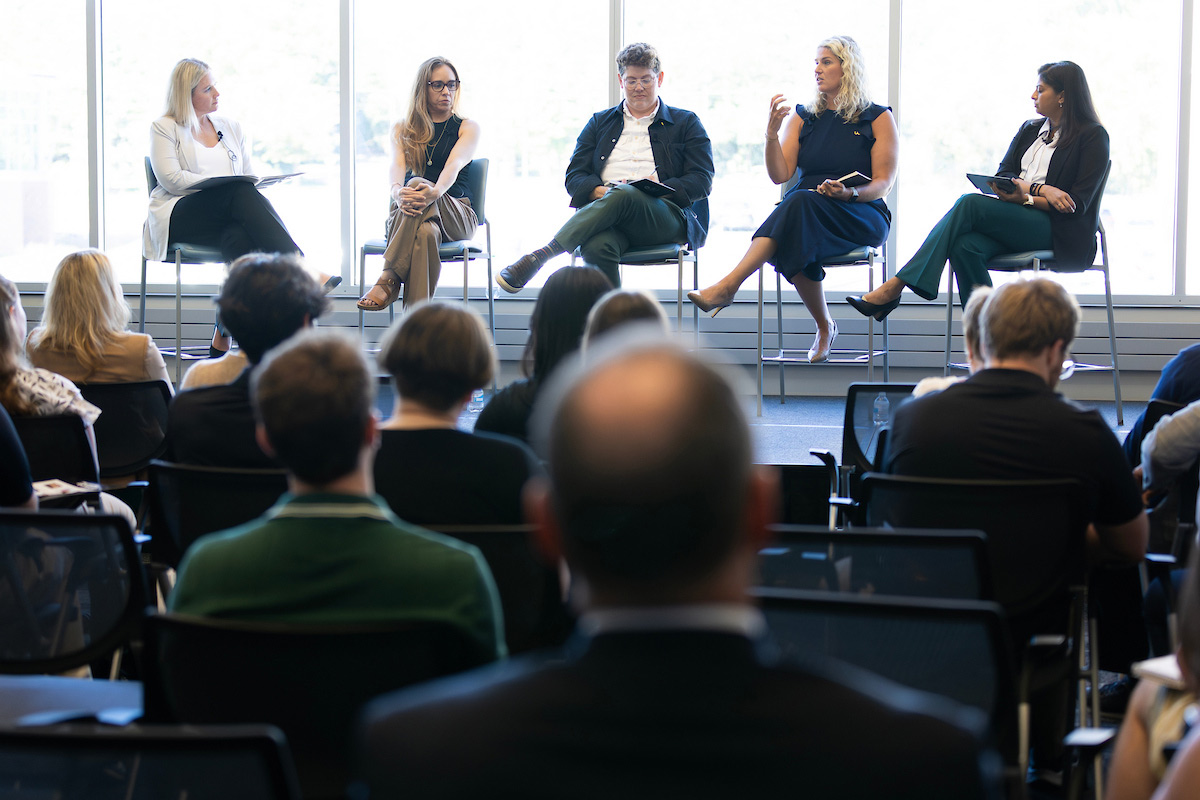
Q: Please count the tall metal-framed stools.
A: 5